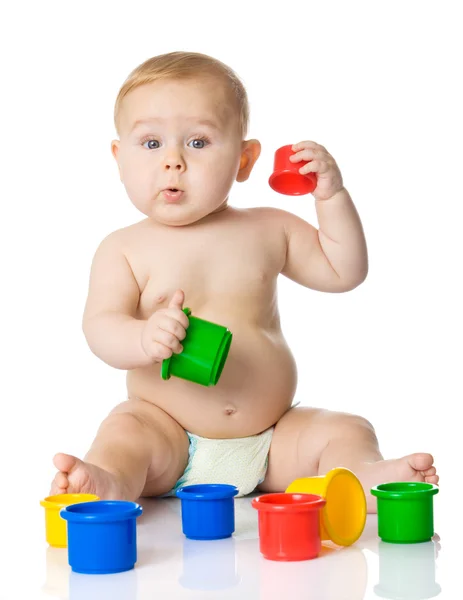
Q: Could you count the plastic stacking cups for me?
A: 8